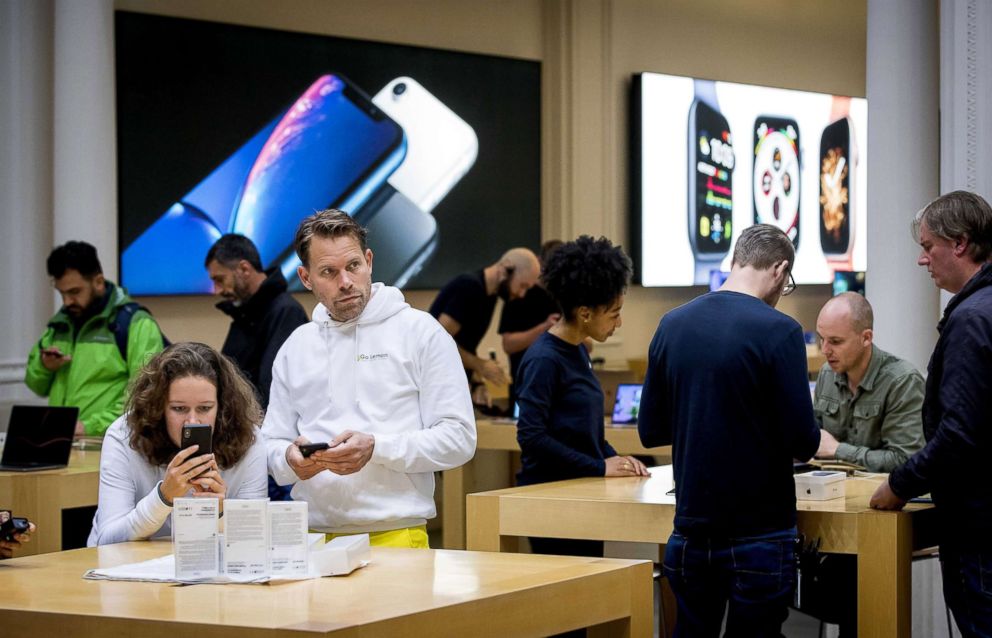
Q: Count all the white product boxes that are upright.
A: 3